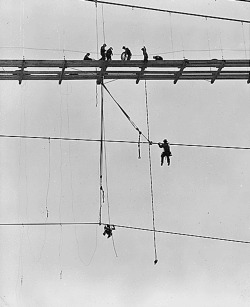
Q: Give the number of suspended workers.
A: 2